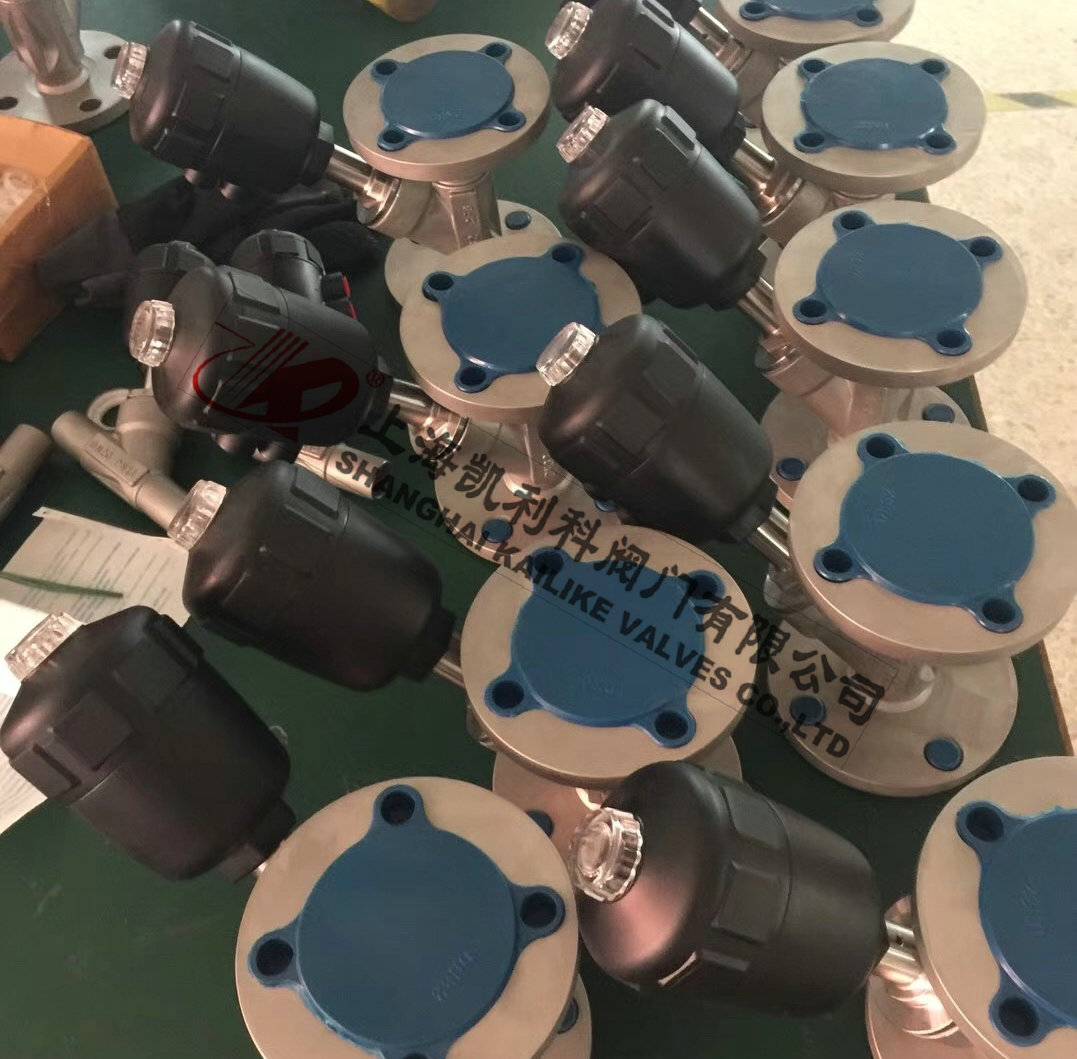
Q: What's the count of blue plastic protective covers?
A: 9